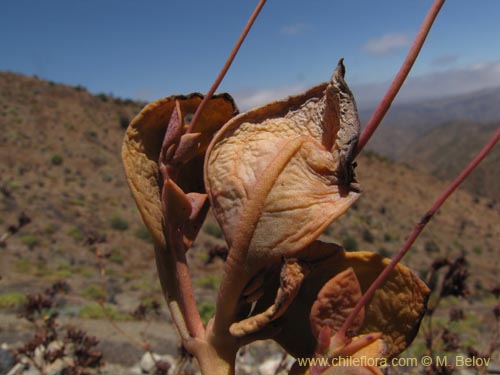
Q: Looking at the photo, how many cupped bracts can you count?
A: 3